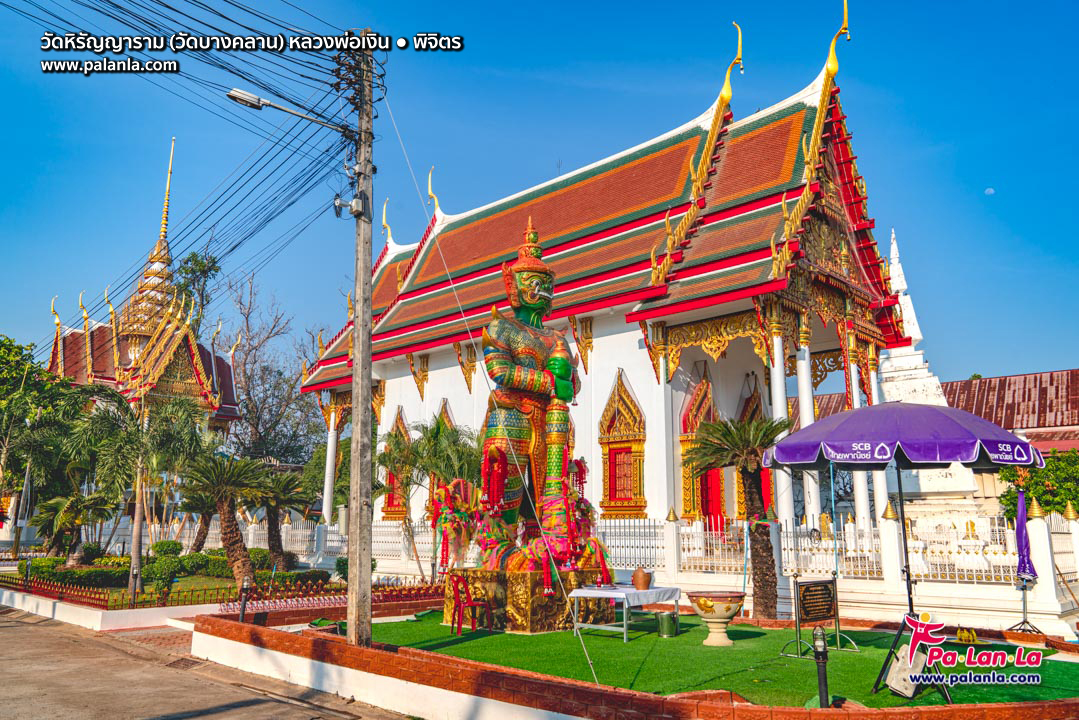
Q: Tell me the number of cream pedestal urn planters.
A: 1